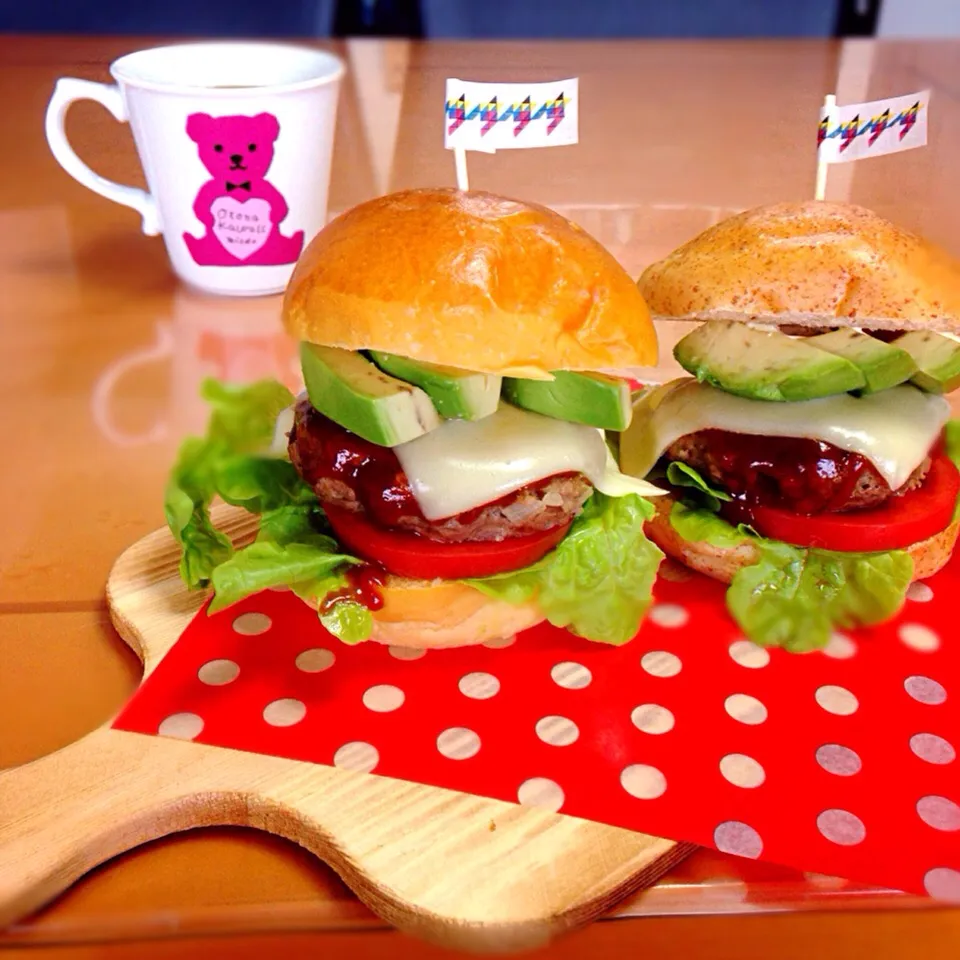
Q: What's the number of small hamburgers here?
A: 2